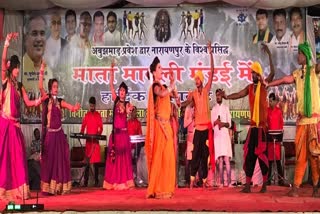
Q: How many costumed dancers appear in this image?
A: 7